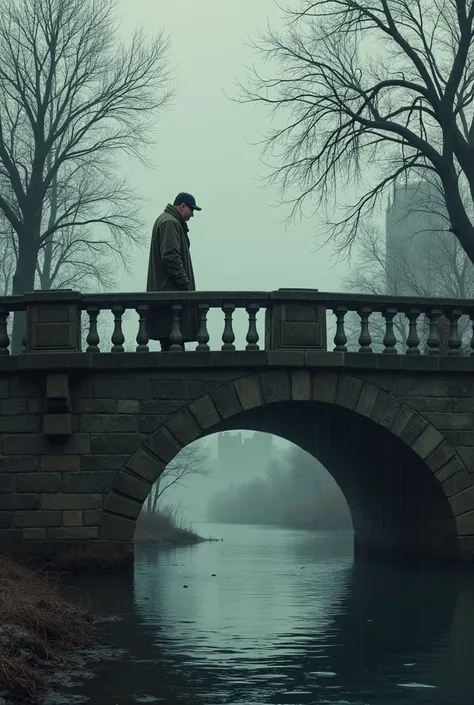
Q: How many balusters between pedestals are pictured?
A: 7